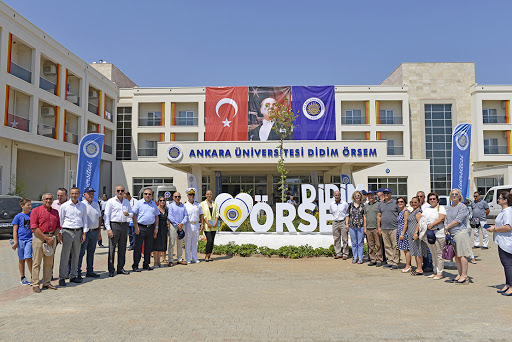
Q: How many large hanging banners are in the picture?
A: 3